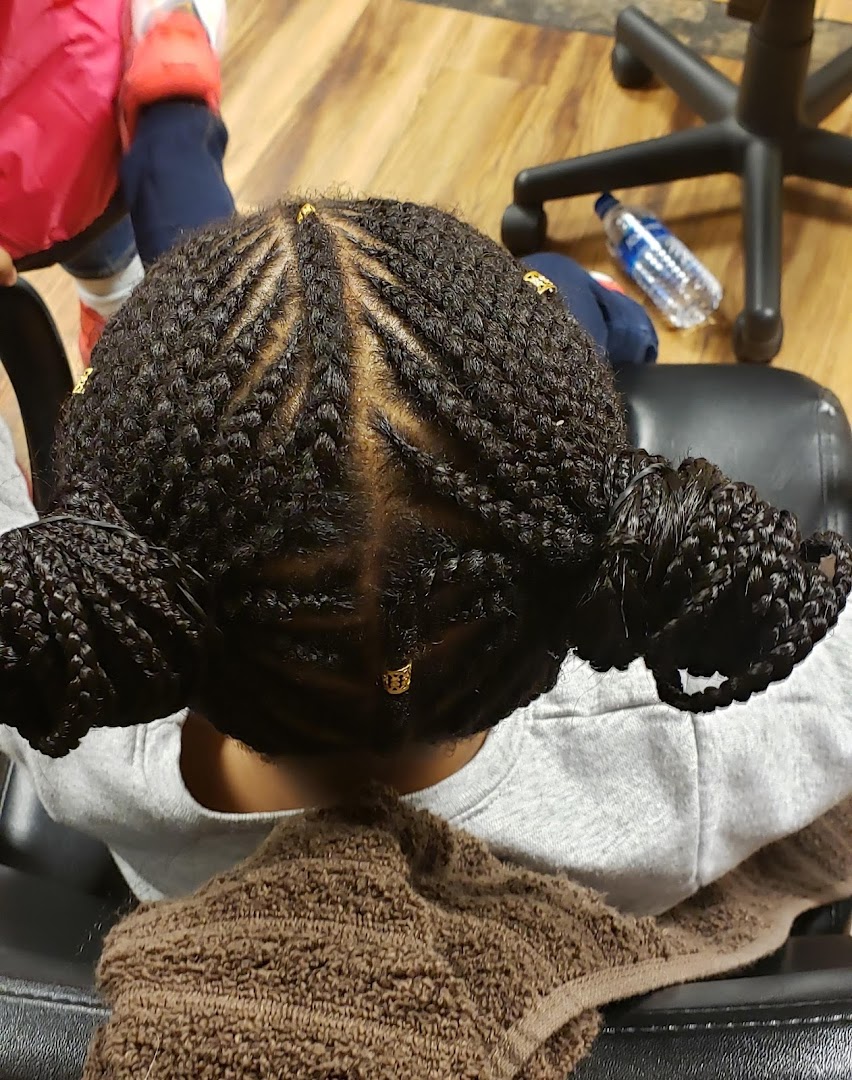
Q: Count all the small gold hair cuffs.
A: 4